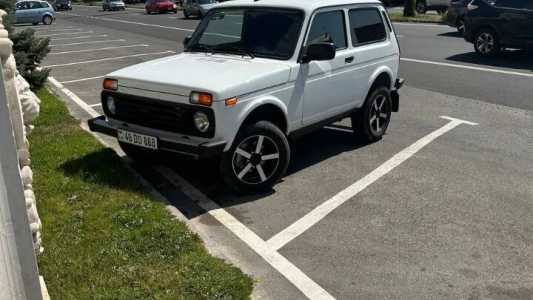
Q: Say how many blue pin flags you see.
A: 0